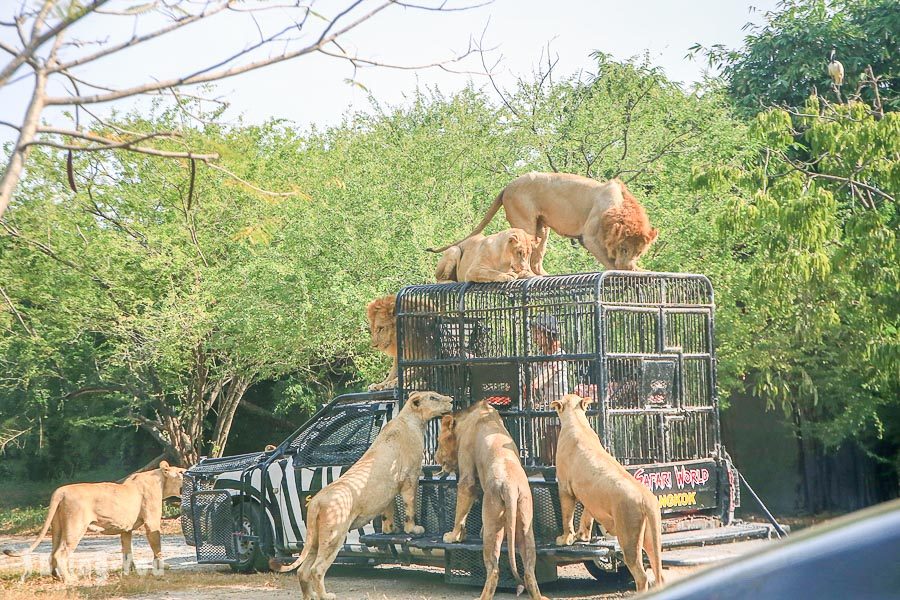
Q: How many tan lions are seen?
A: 7